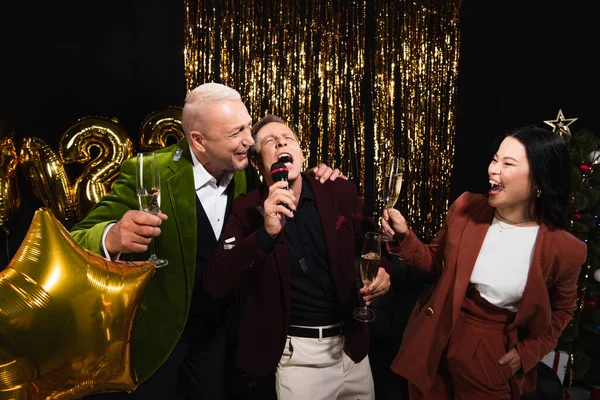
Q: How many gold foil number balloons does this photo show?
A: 4